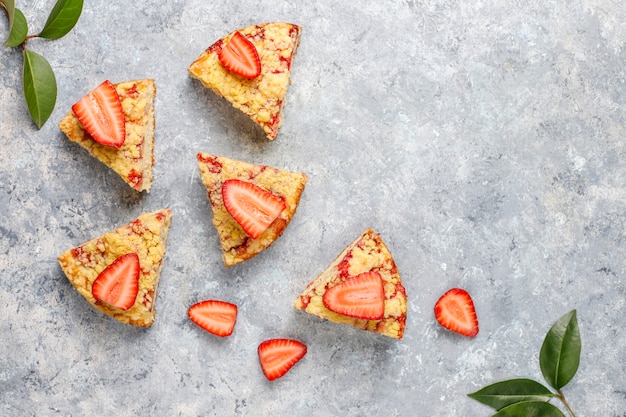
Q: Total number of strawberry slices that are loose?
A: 3